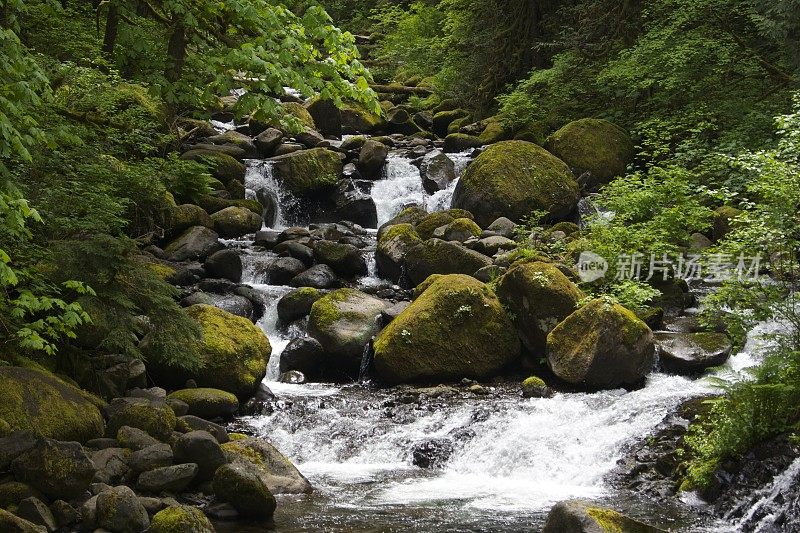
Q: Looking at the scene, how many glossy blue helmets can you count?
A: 0